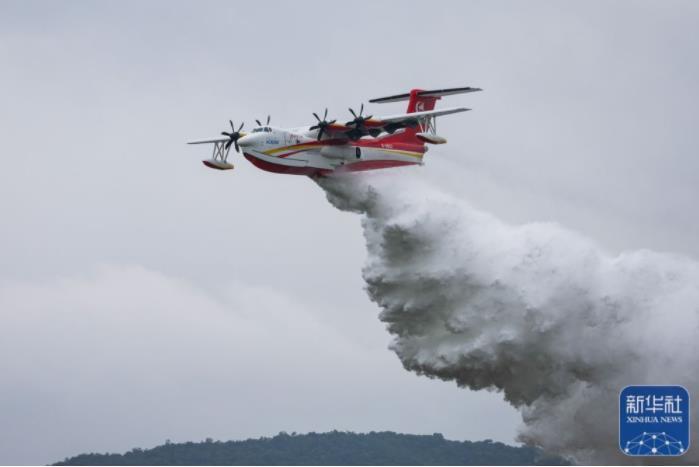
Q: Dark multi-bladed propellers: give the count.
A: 4